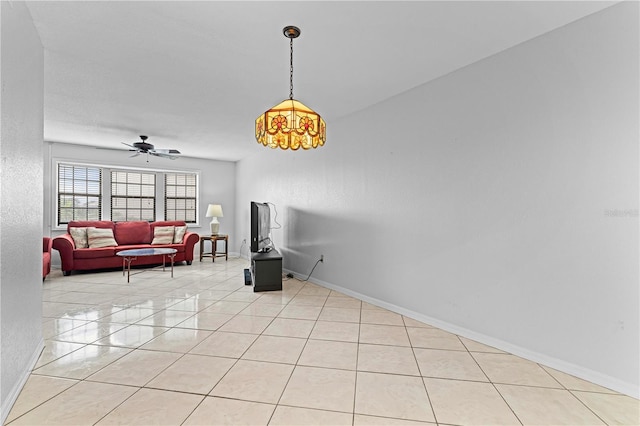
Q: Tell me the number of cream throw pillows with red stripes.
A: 2